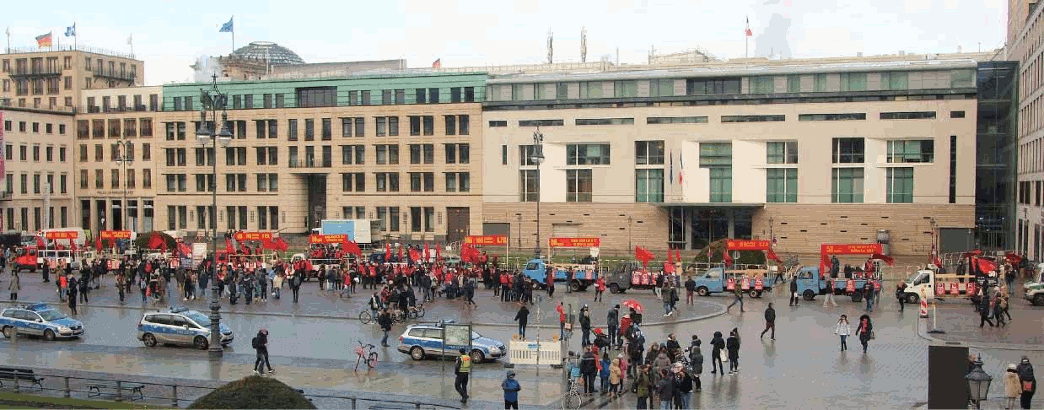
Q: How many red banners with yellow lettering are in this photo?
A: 8